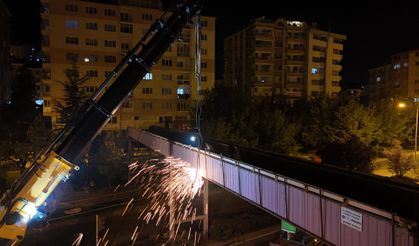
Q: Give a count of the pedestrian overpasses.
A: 1